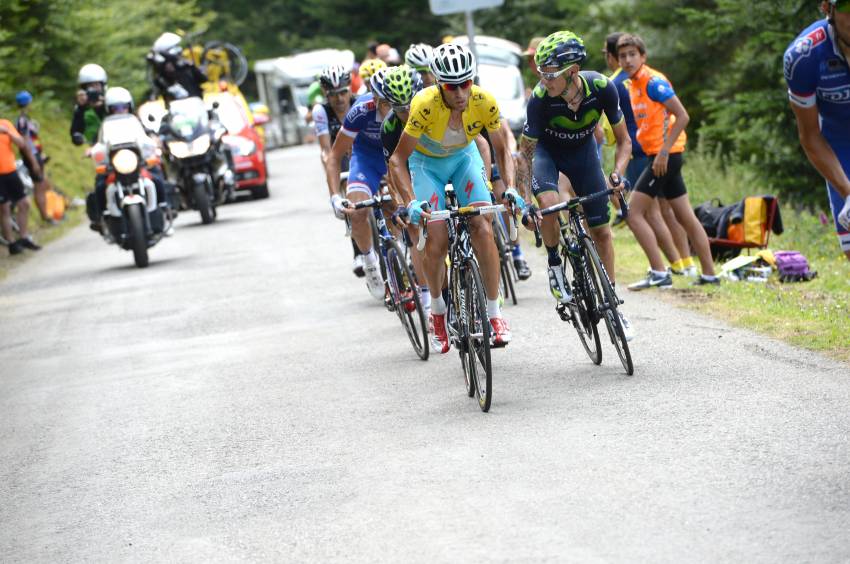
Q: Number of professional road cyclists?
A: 8